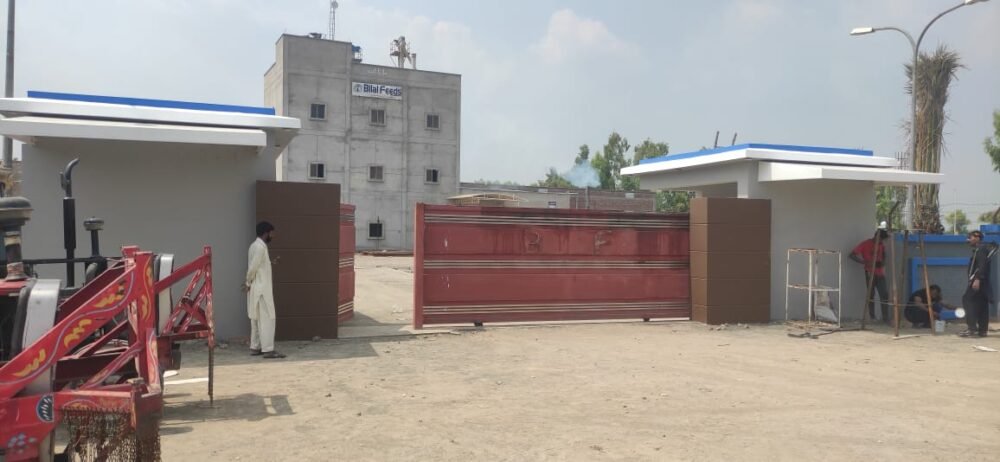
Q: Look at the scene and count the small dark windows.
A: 7